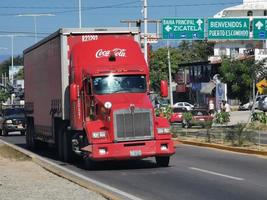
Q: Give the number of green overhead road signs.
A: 3